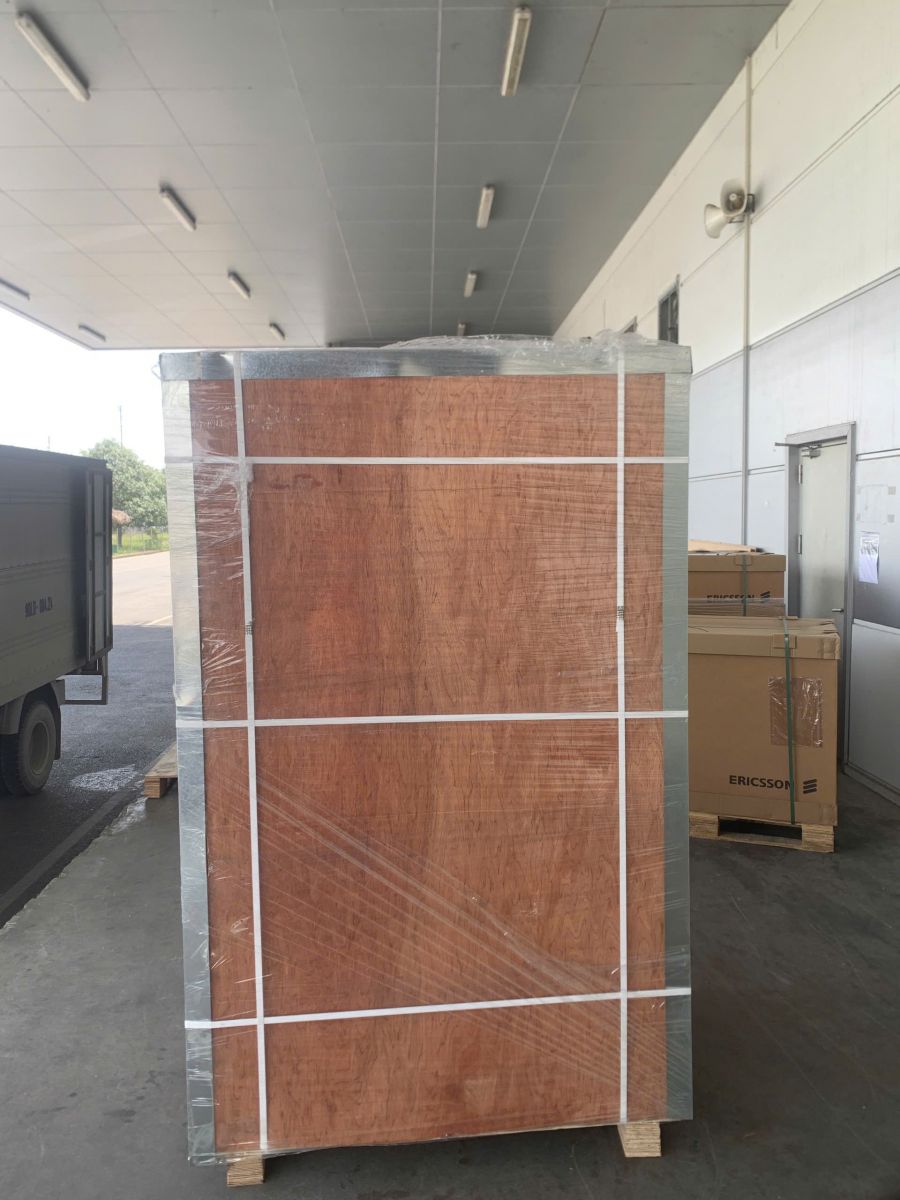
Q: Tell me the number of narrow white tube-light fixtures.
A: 10